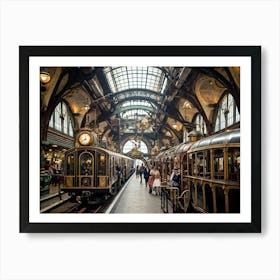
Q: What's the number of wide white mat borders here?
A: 1